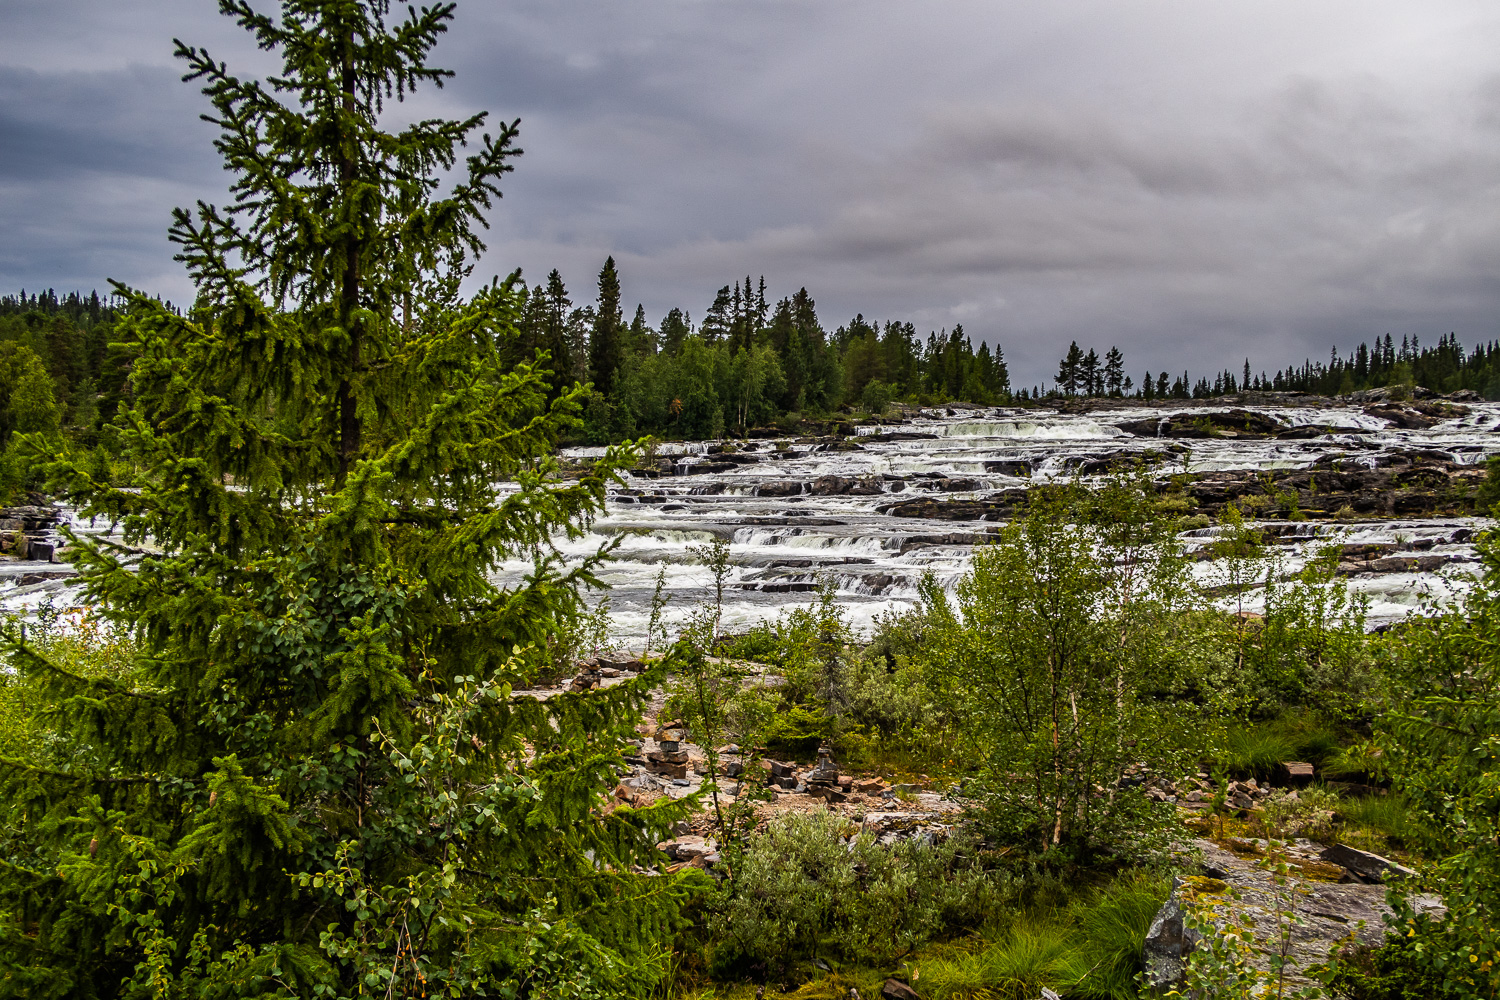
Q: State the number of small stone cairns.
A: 3